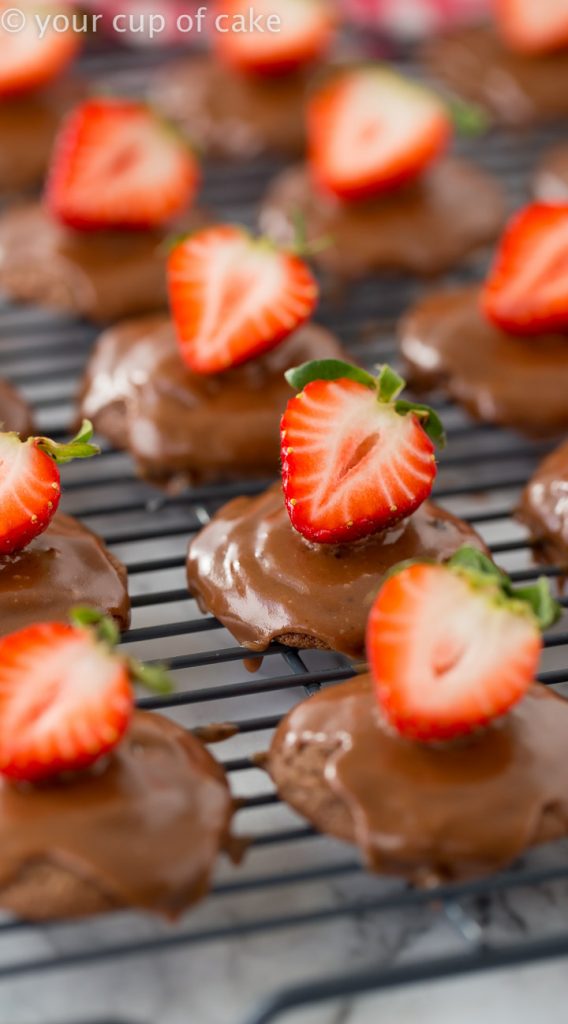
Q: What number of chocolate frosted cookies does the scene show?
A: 14